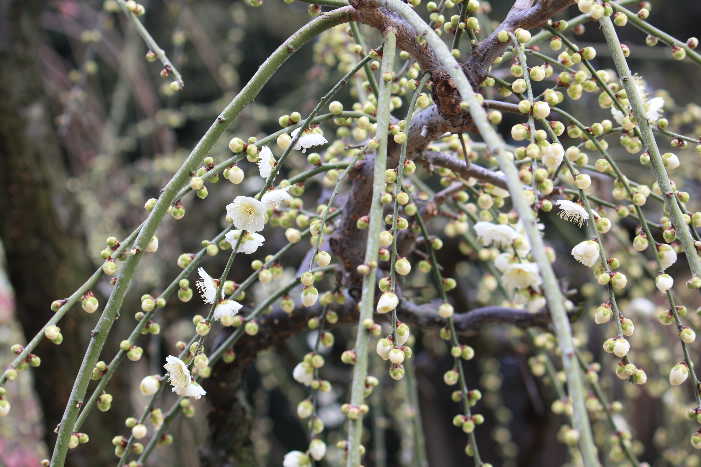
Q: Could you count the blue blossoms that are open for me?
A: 0